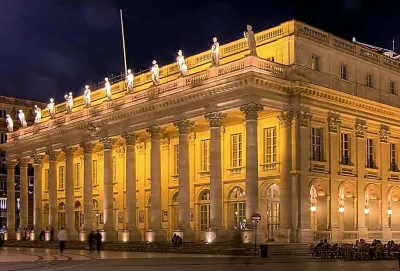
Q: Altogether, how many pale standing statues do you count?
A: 12